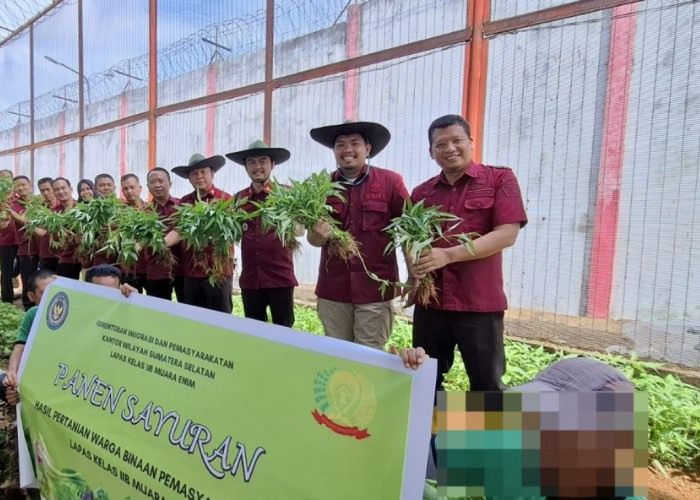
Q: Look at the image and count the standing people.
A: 12